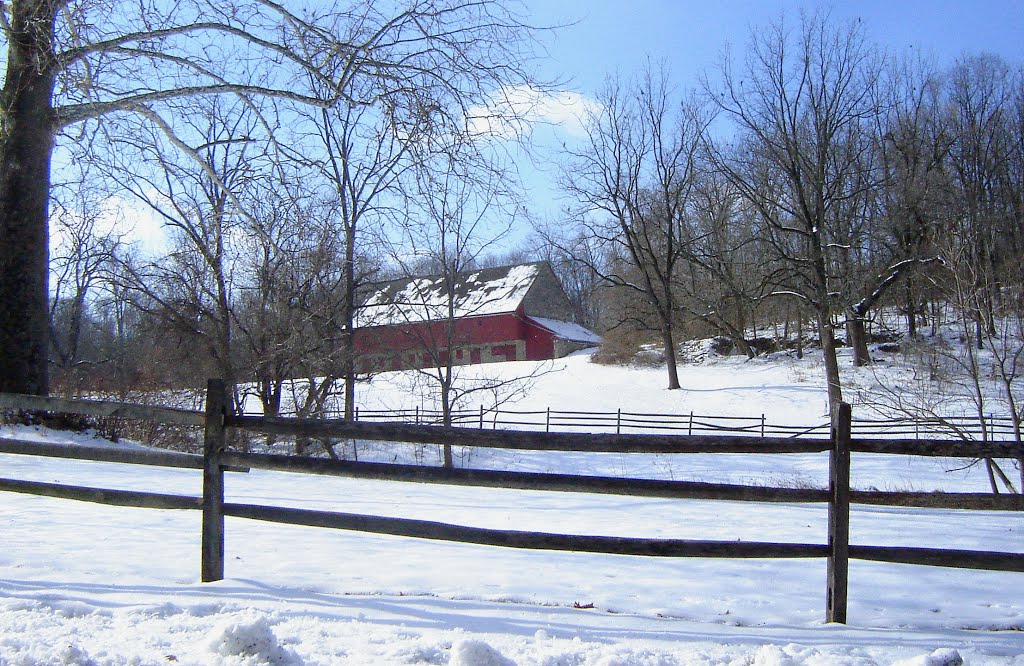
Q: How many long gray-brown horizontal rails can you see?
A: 9